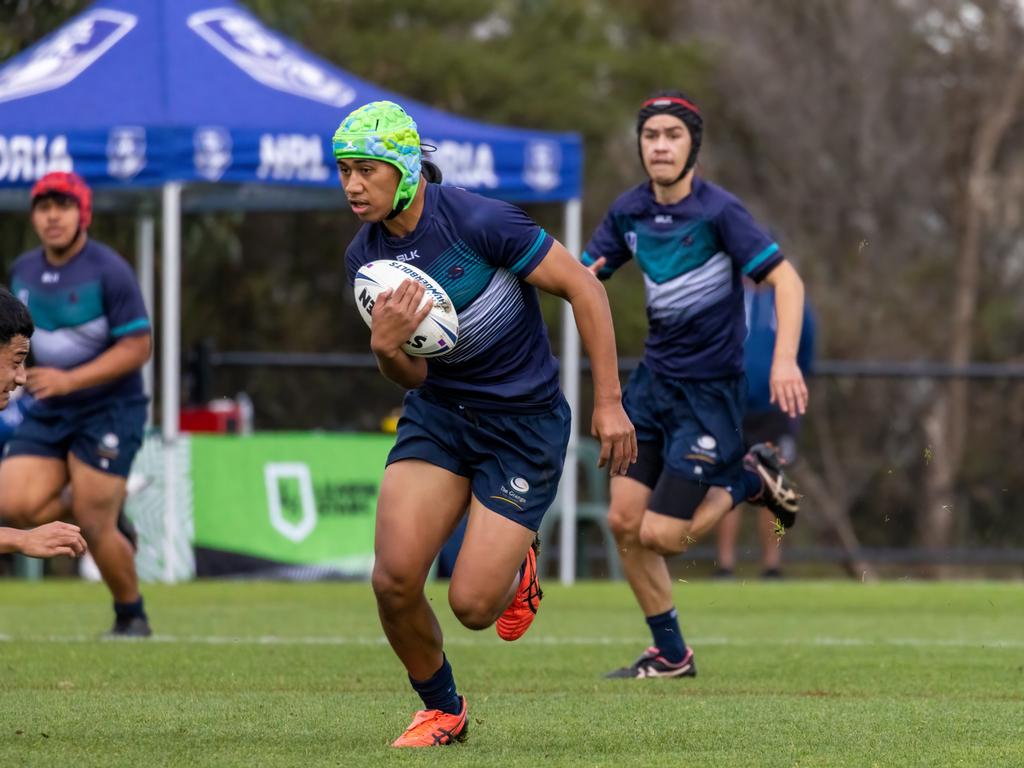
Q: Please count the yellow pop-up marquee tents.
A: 0